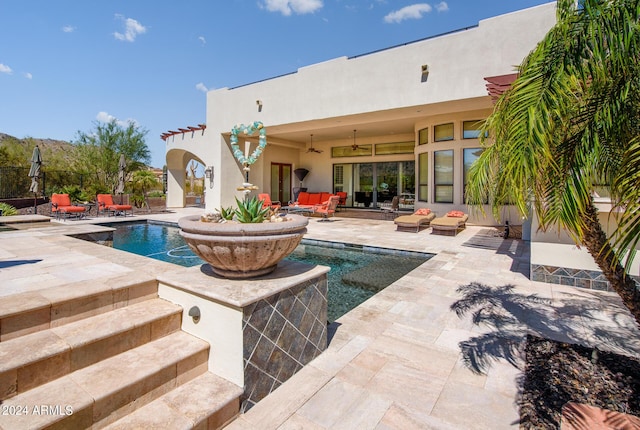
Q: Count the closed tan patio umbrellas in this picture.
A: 2